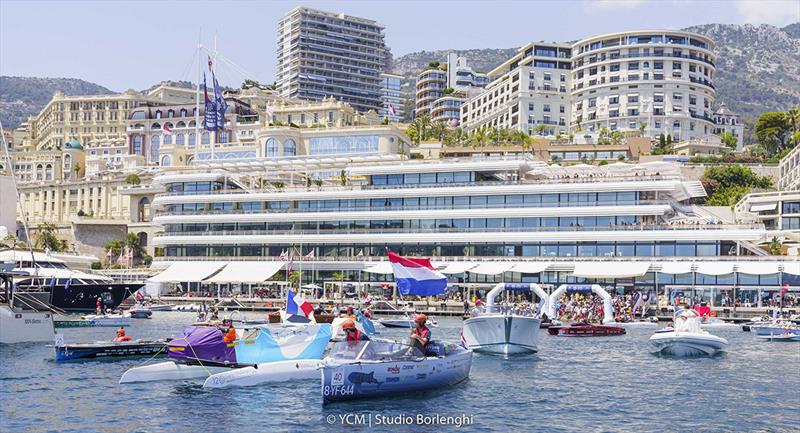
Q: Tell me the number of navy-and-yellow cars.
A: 0